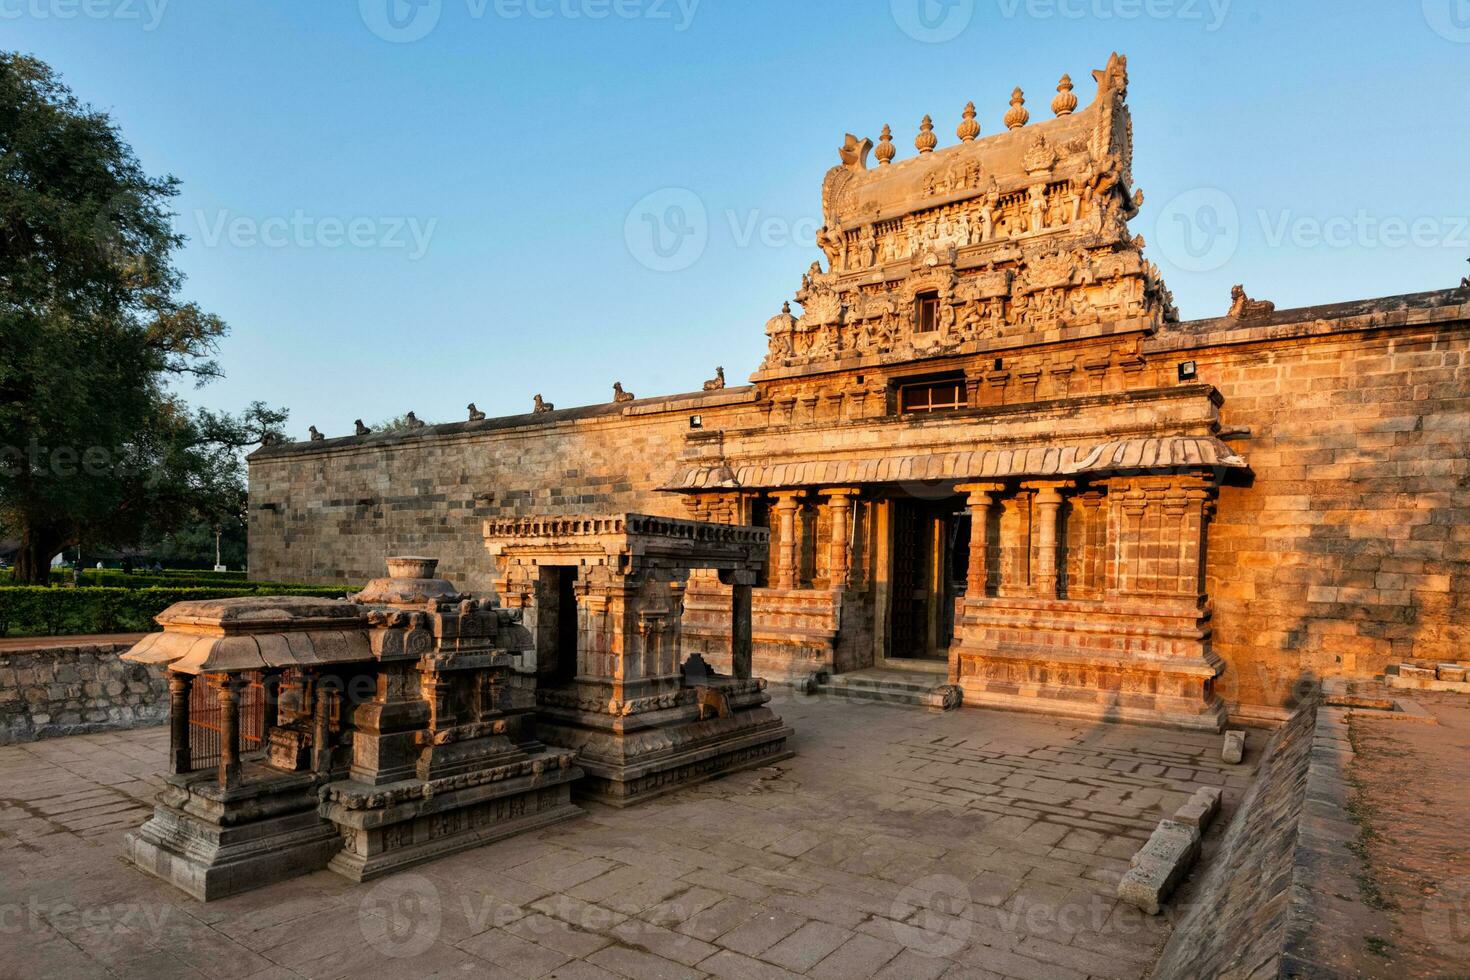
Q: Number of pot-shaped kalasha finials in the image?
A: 5